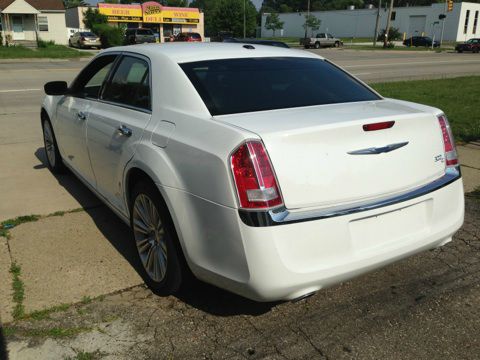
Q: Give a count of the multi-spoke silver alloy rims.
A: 2